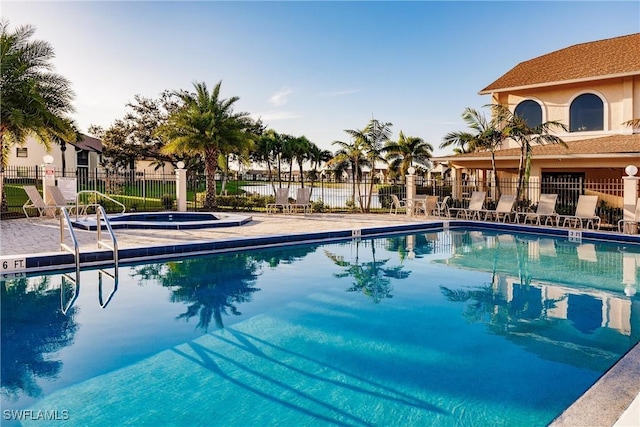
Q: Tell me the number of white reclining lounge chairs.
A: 9